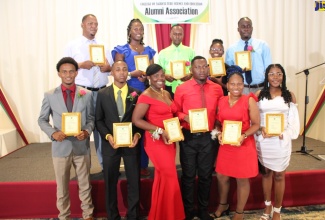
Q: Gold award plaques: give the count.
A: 11